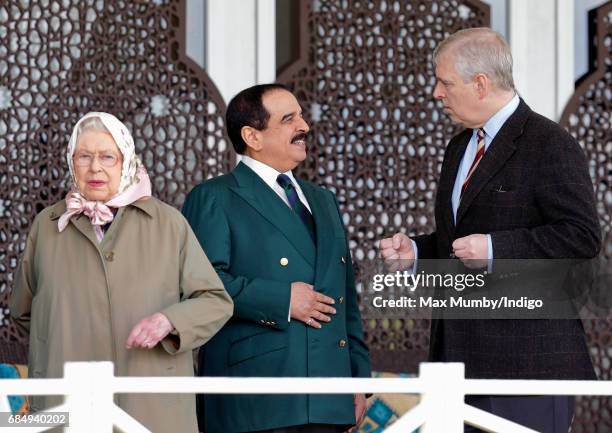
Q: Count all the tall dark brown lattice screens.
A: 3